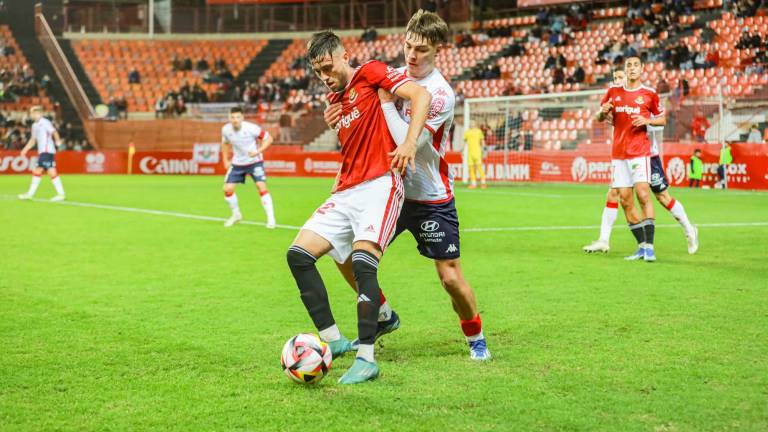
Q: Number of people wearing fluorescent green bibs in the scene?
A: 2